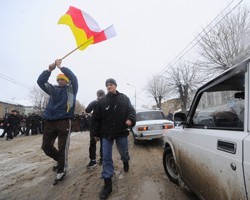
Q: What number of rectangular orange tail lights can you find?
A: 2